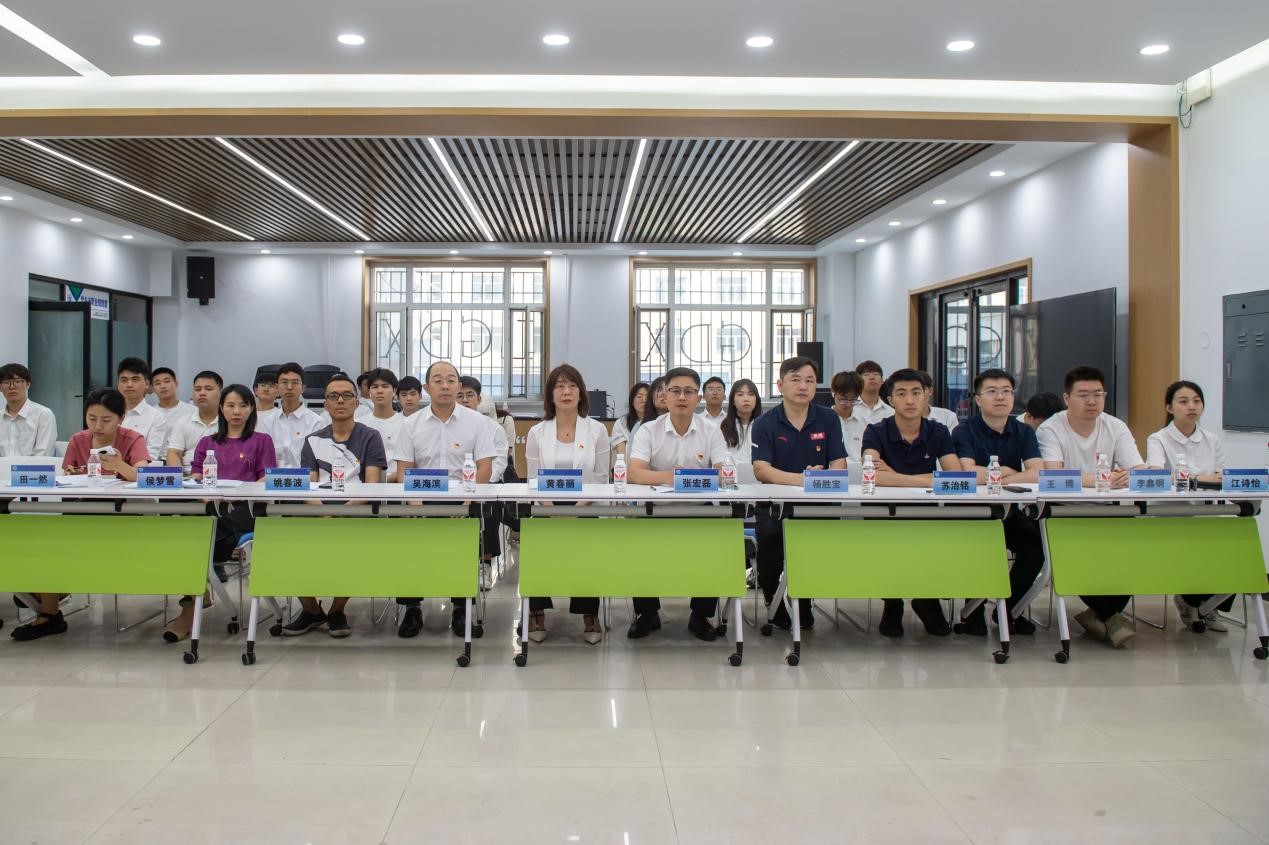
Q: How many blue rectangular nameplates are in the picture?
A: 11